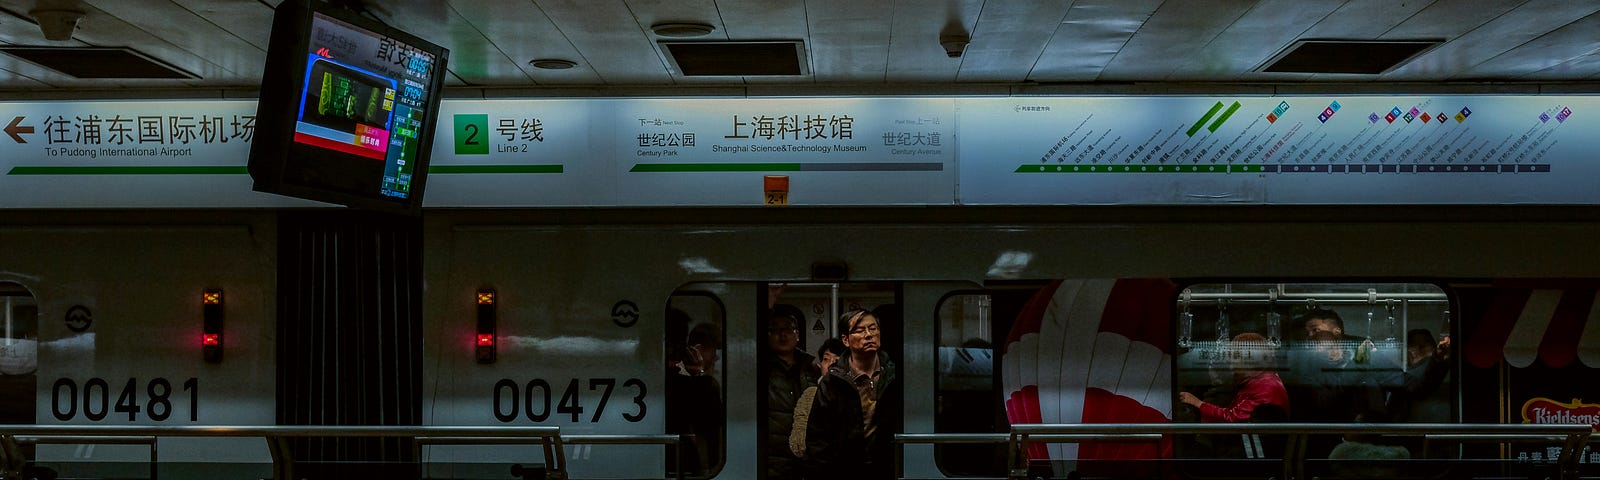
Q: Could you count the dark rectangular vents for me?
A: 3